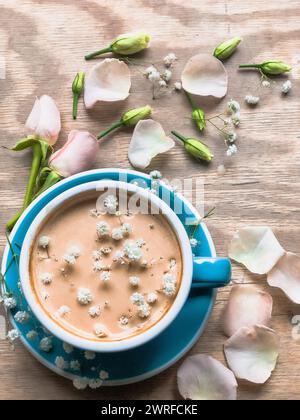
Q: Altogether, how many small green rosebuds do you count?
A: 7